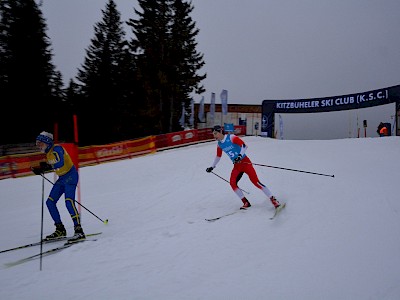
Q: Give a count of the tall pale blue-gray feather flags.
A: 5